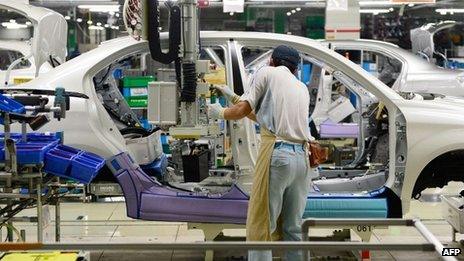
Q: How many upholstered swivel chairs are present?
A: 0